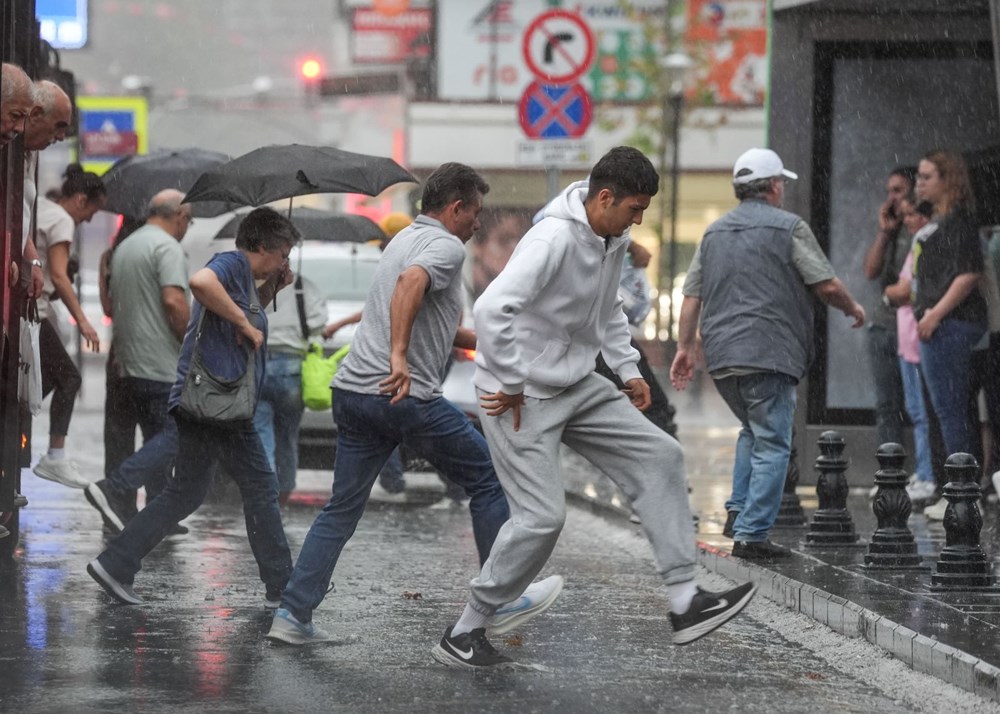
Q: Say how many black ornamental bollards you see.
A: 4